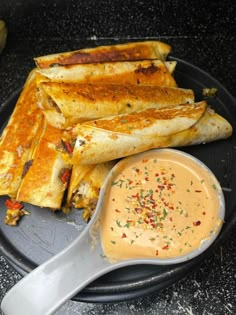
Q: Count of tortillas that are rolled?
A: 7